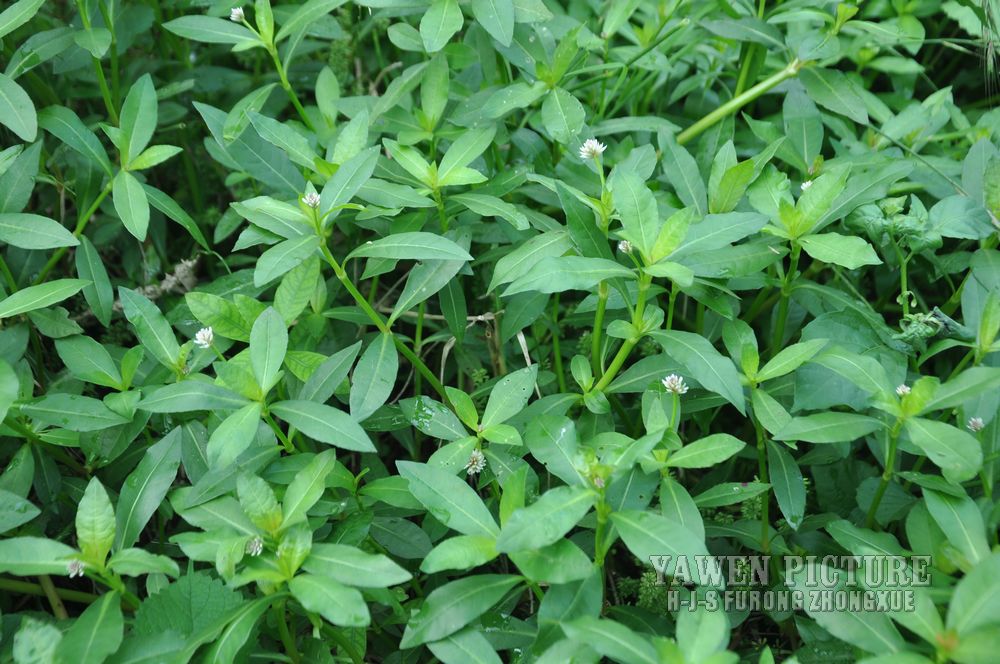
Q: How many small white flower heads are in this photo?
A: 12